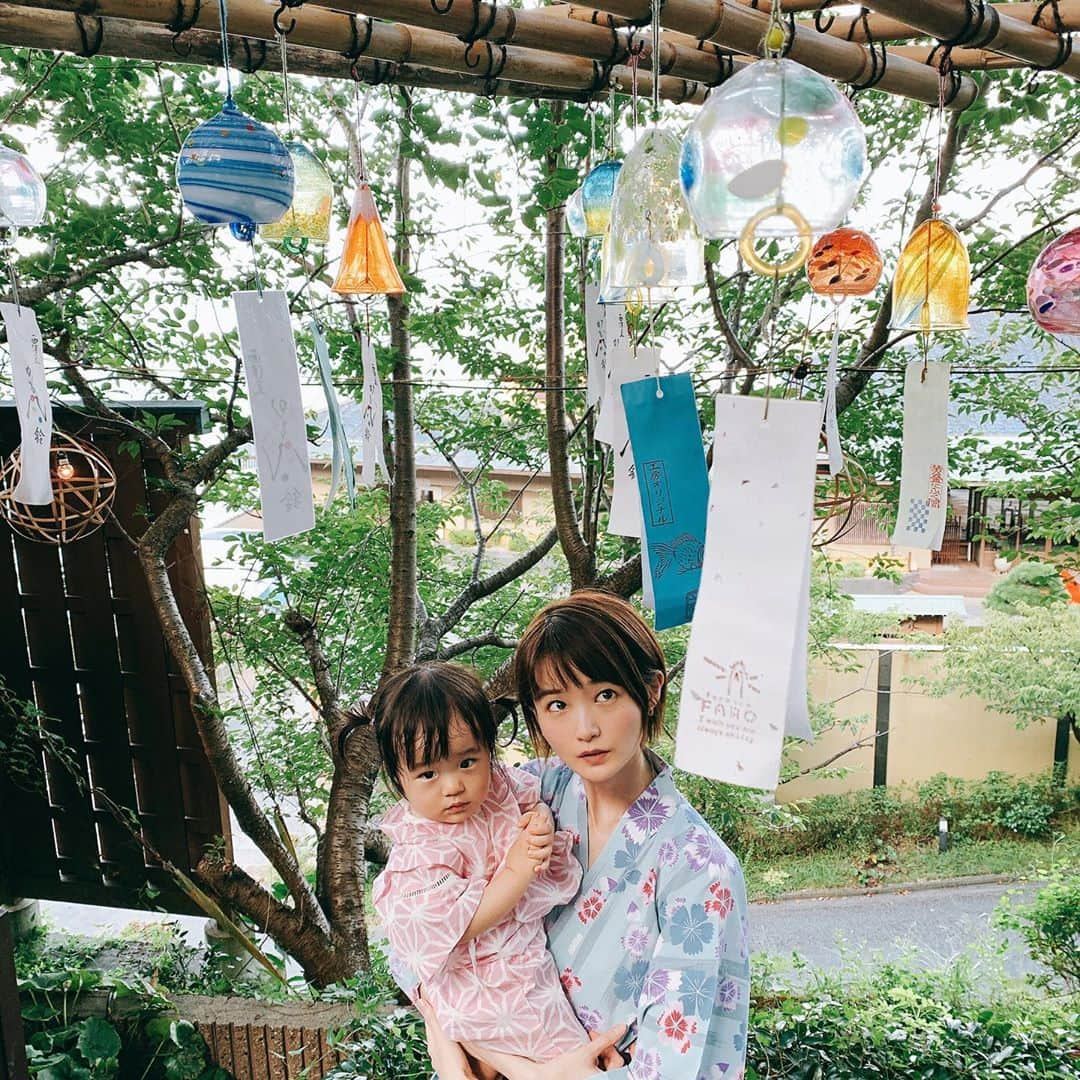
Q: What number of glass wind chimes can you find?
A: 12